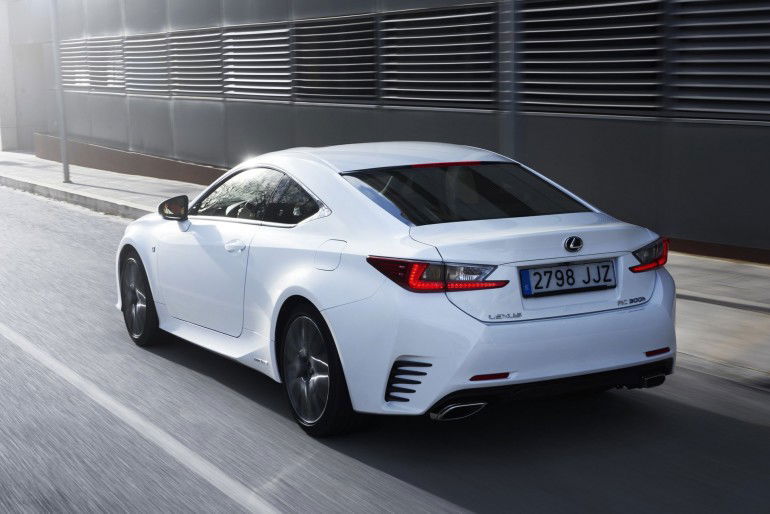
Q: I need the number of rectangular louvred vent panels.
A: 9